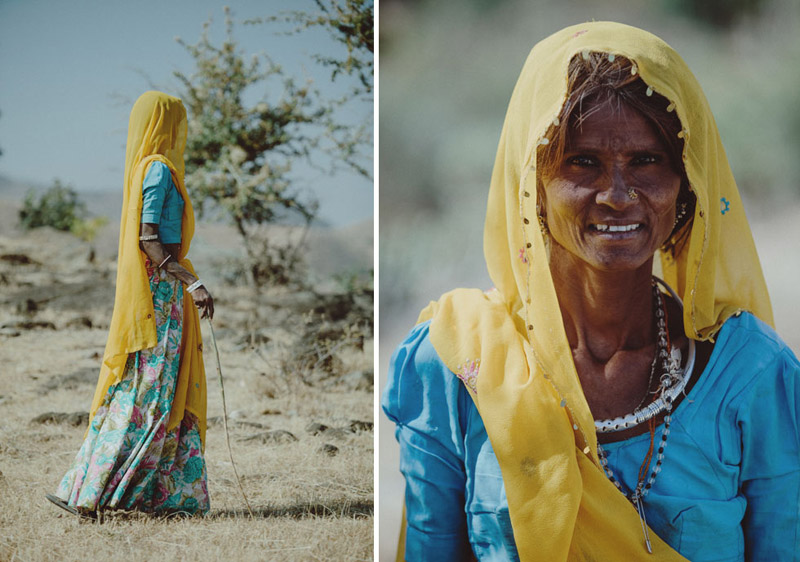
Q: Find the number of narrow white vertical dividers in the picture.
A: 1